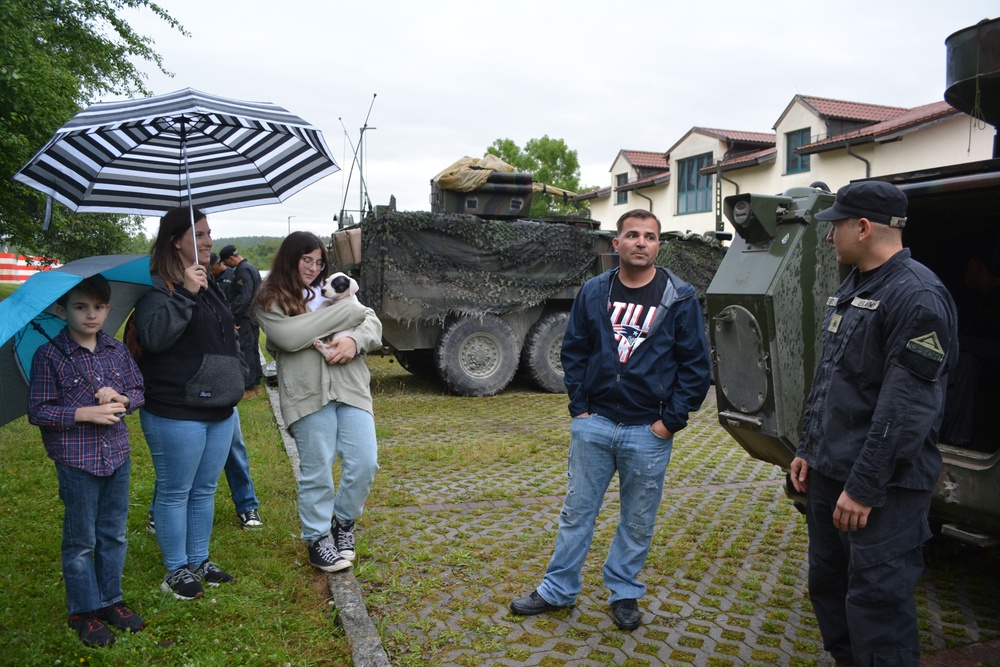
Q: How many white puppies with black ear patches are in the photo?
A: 1